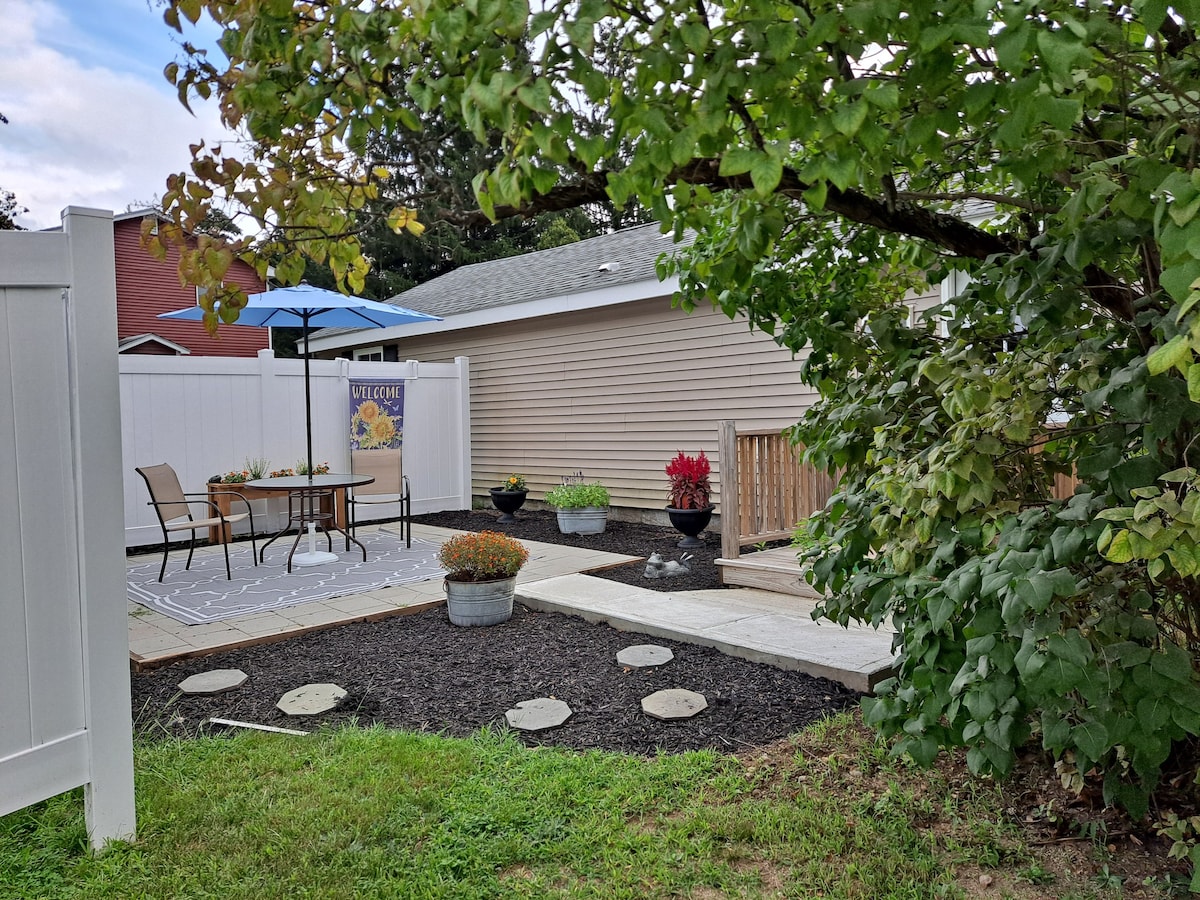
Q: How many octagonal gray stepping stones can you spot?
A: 5